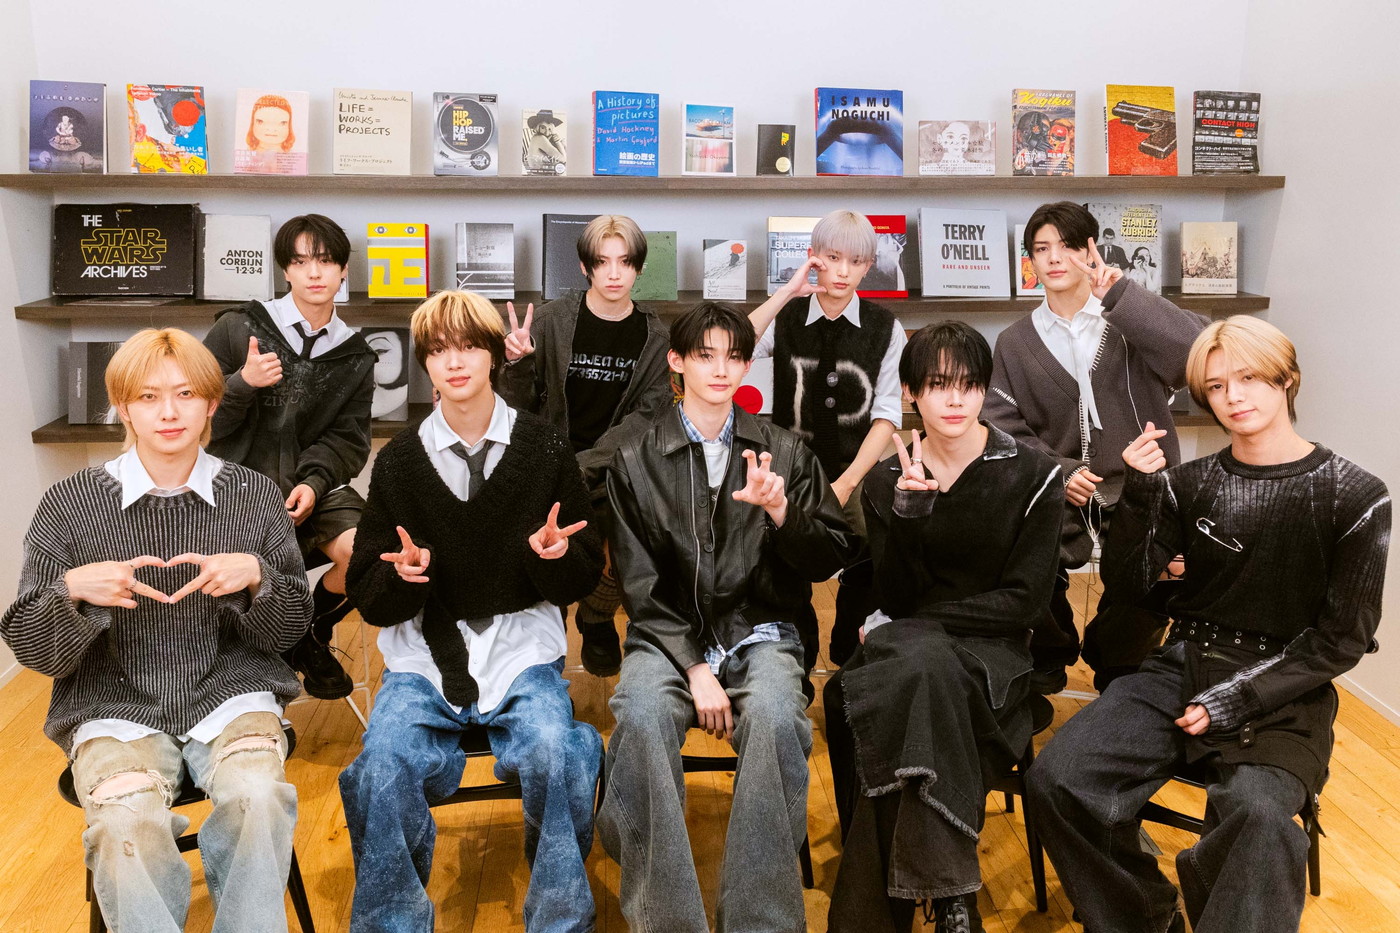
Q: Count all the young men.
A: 9